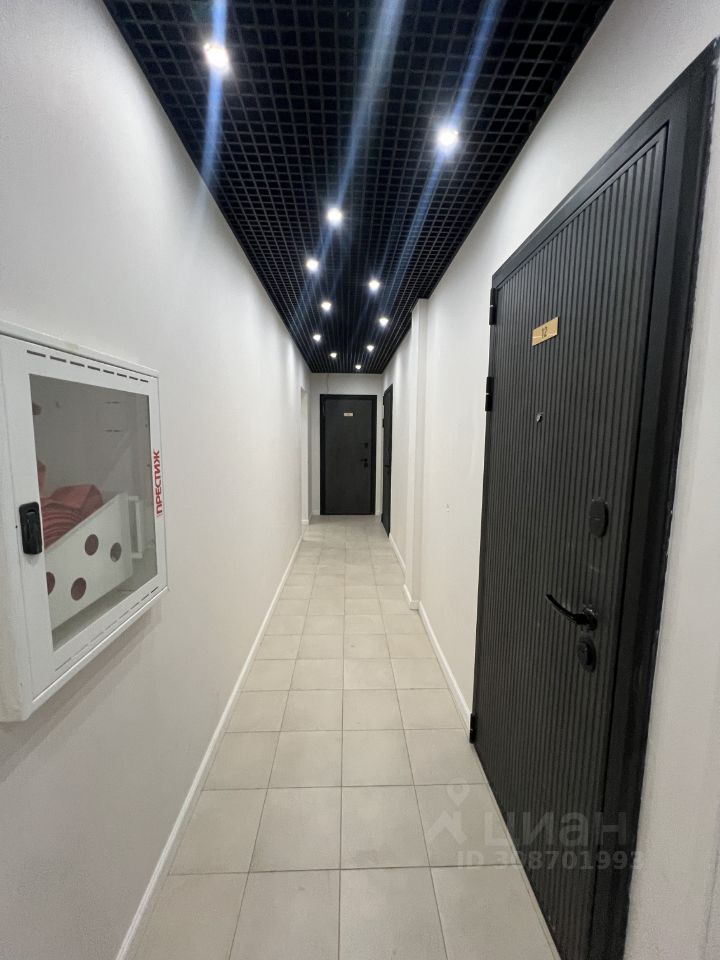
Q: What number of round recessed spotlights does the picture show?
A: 11